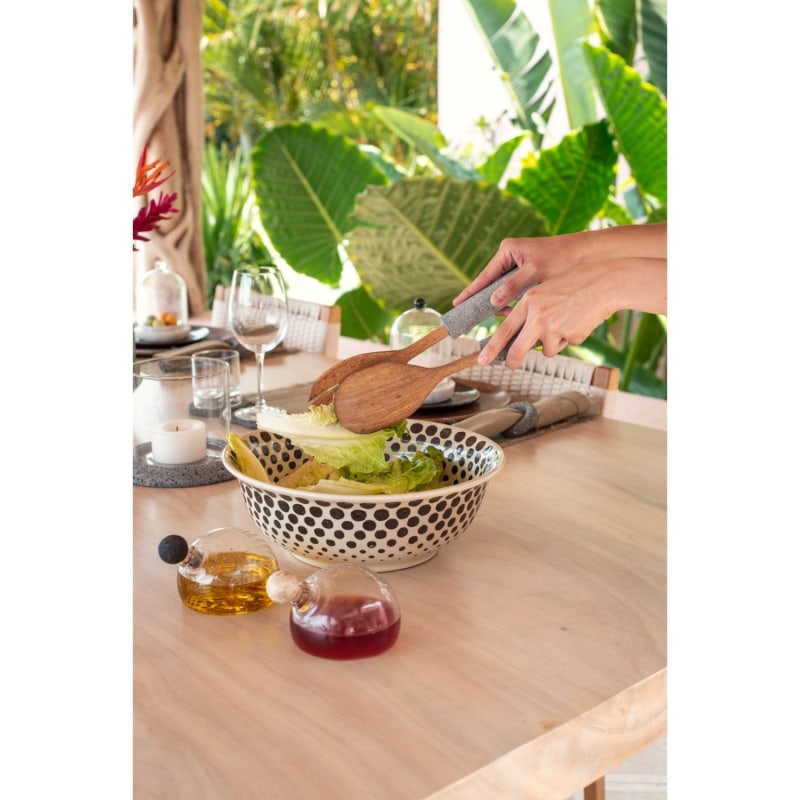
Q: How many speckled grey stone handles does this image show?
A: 2